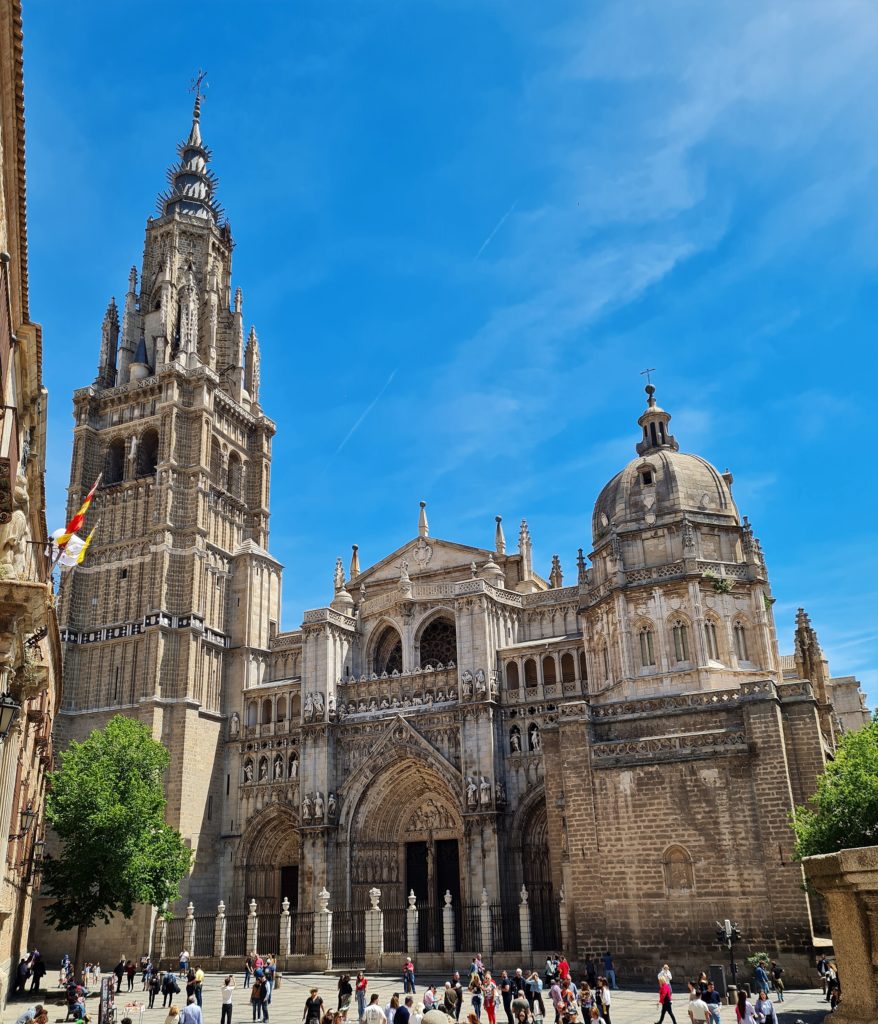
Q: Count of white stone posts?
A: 12